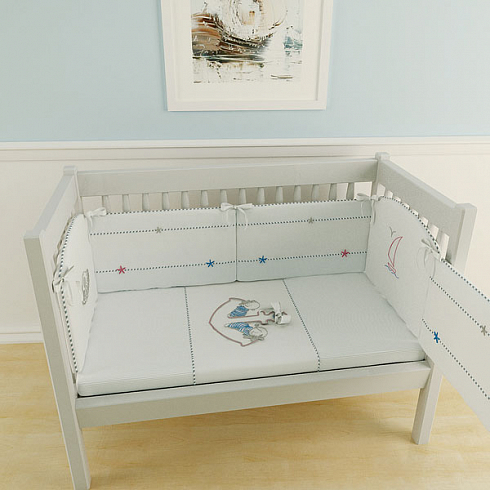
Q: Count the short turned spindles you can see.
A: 14